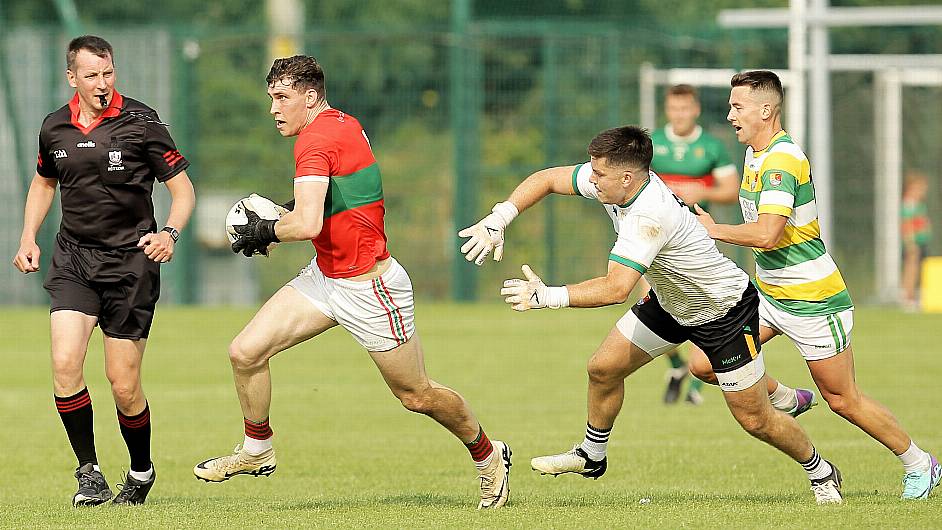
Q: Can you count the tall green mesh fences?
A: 1